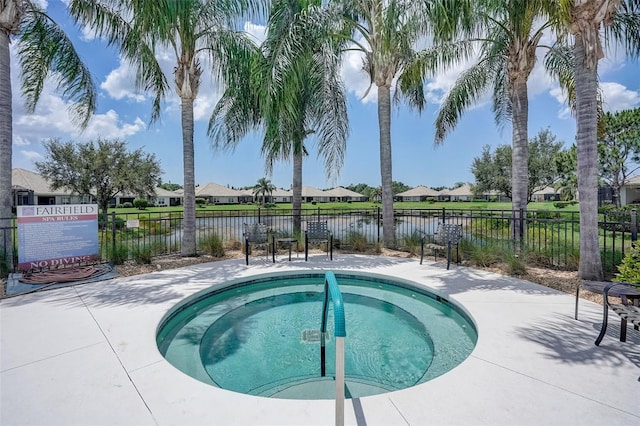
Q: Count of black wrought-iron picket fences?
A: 1